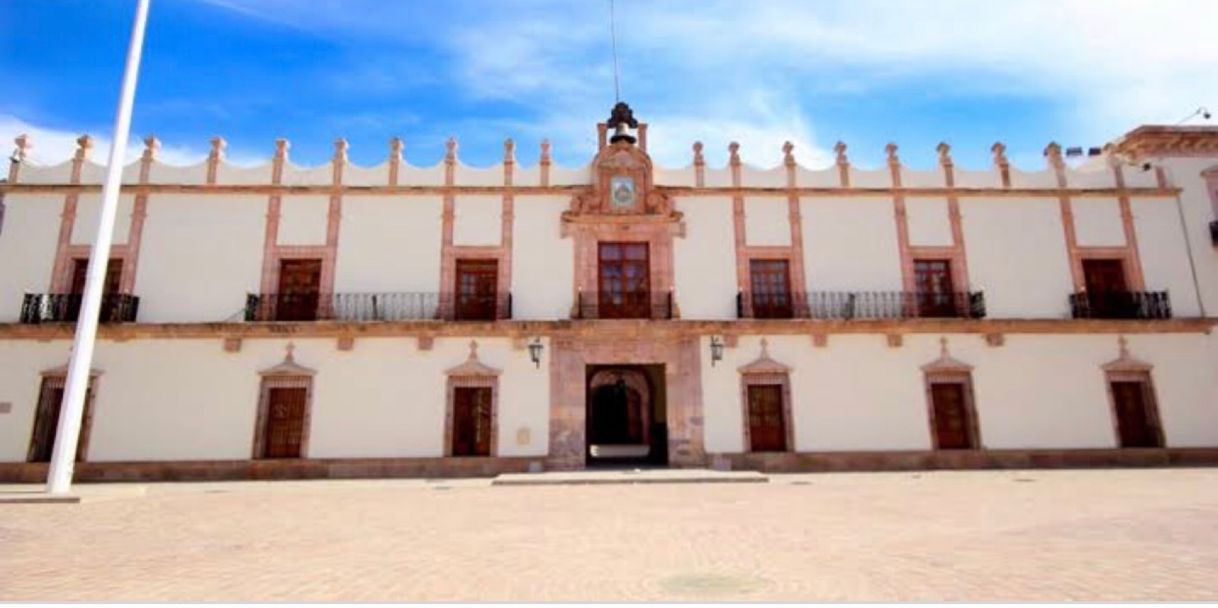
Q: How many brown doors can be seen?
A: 13